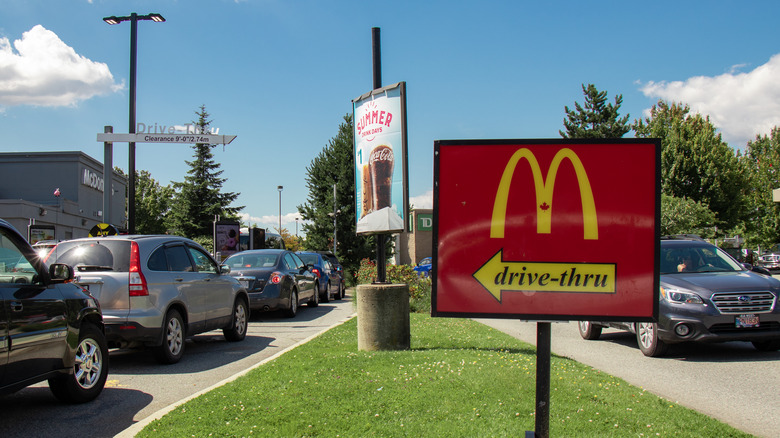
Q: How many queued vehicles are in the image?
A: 5